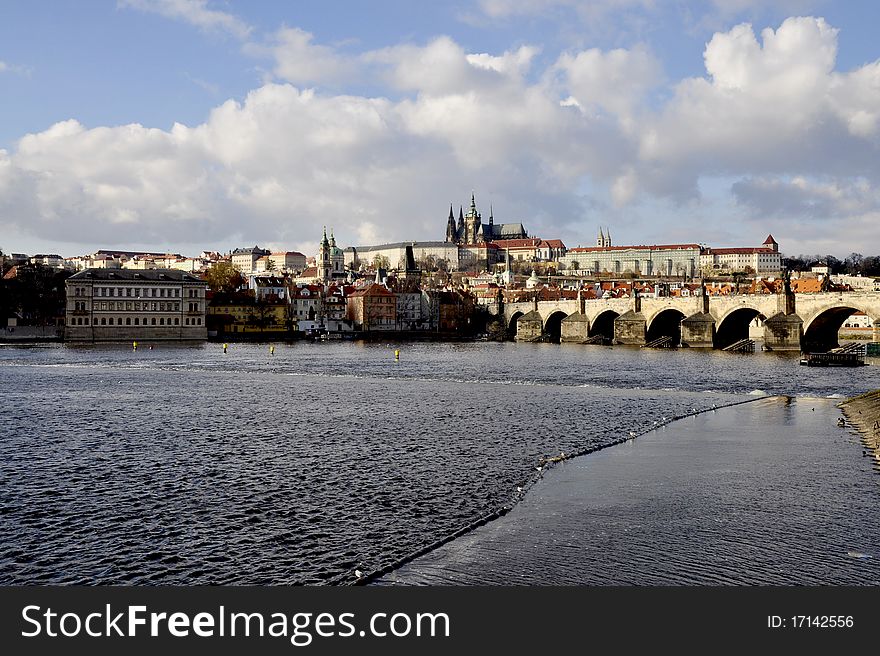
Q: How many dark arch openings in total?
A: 6